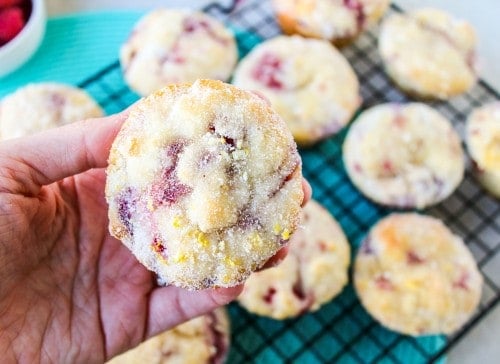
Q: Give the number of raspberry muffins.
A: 11